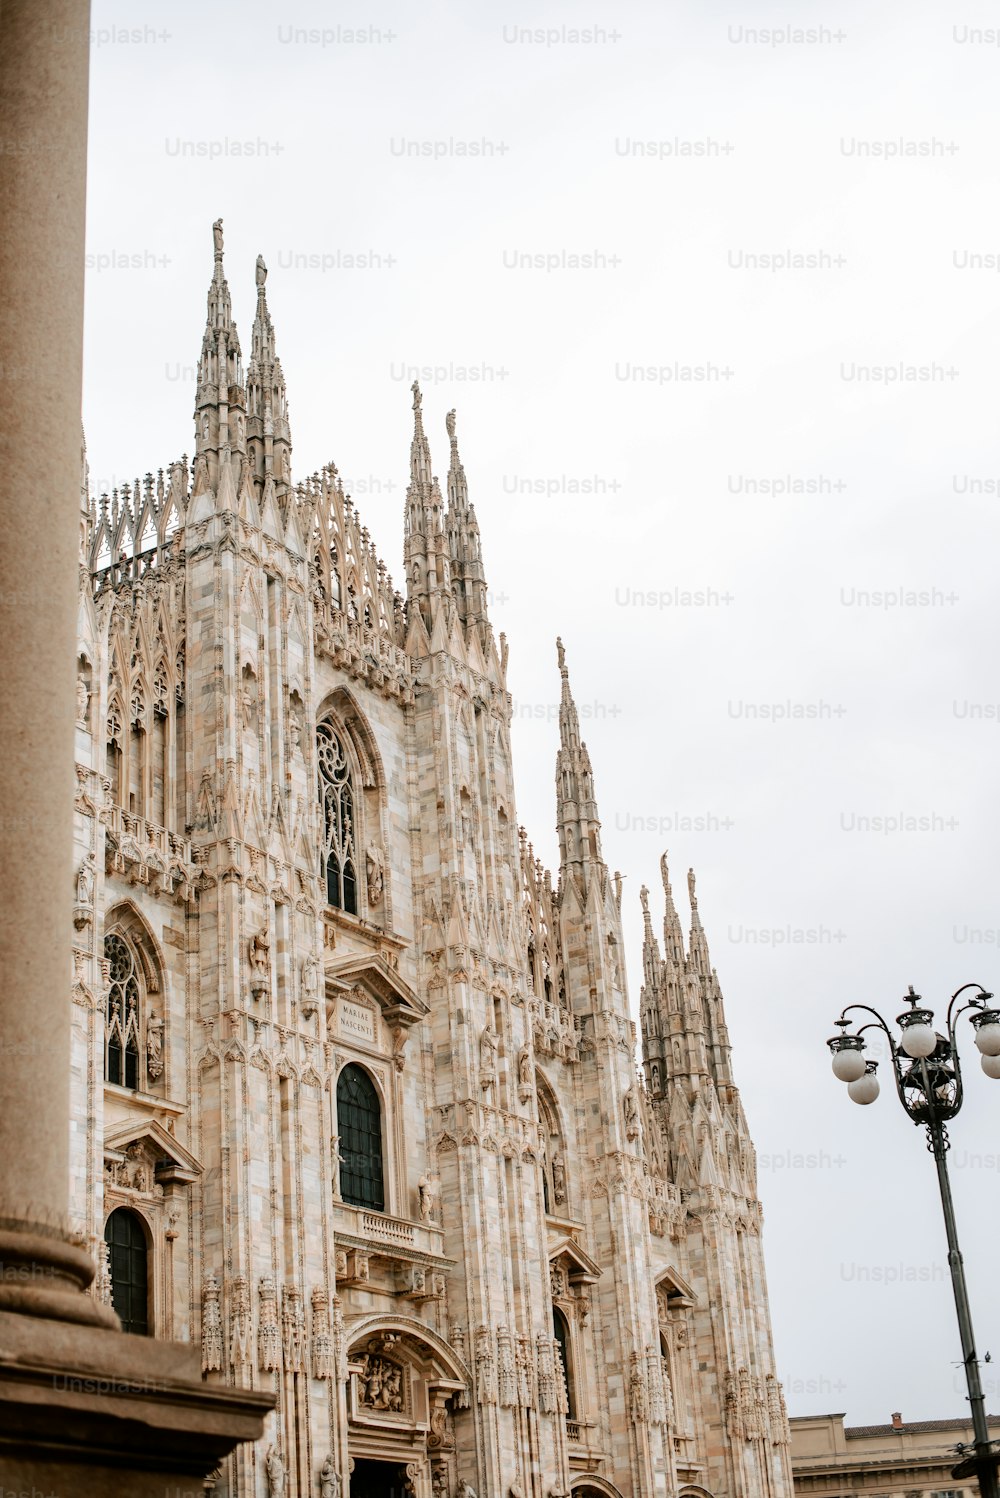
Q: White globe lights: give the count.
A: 5